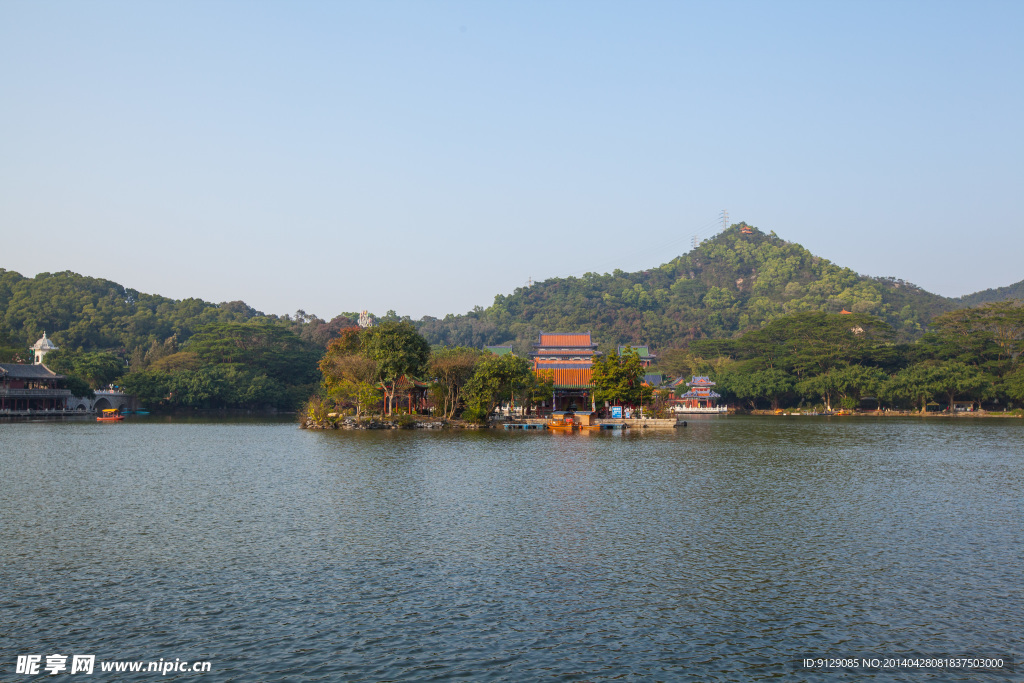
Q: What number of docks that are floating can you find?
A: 2